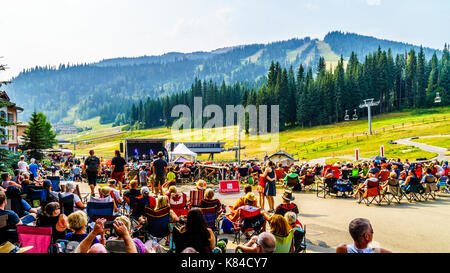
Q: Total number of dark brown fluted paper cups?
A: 0